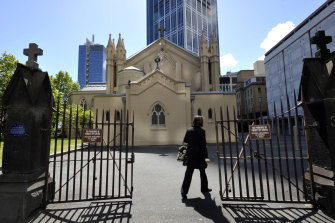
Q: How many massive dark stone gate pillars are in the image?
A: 2